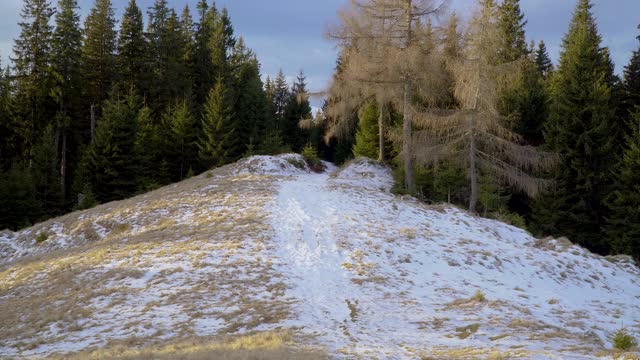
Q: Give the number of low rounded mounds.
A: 2